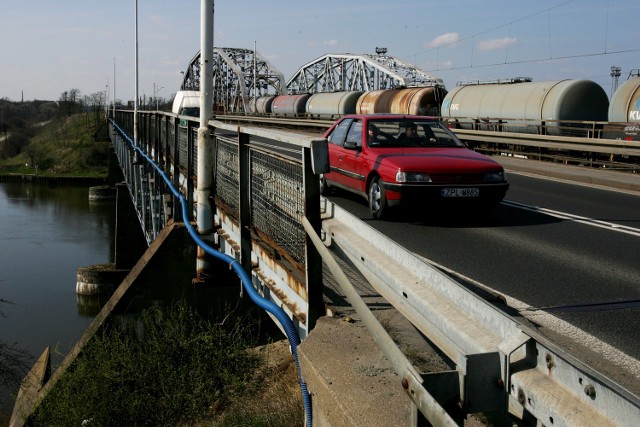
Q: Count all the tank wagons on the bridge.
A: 6